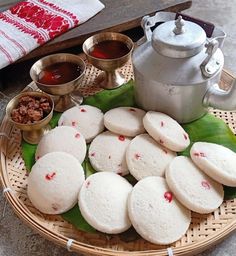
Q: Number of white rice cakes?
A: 11